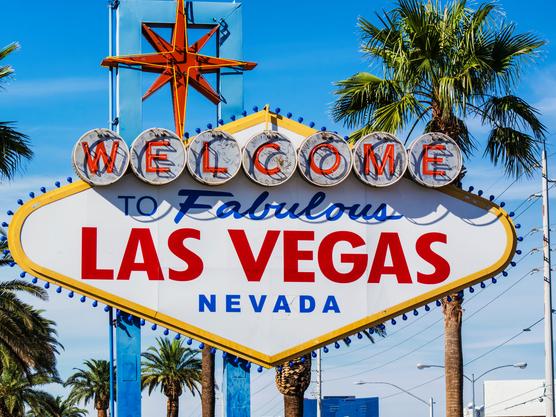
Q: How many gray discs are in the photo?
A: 7